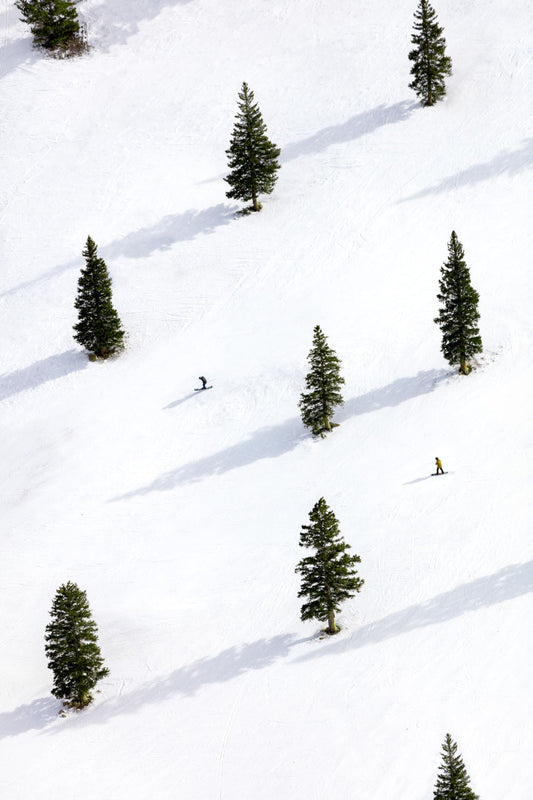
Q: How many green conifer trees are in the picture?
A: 9